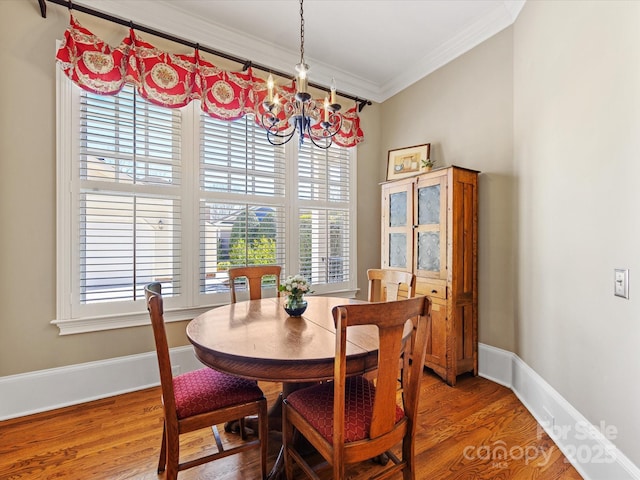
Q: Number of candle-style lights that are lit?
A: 4